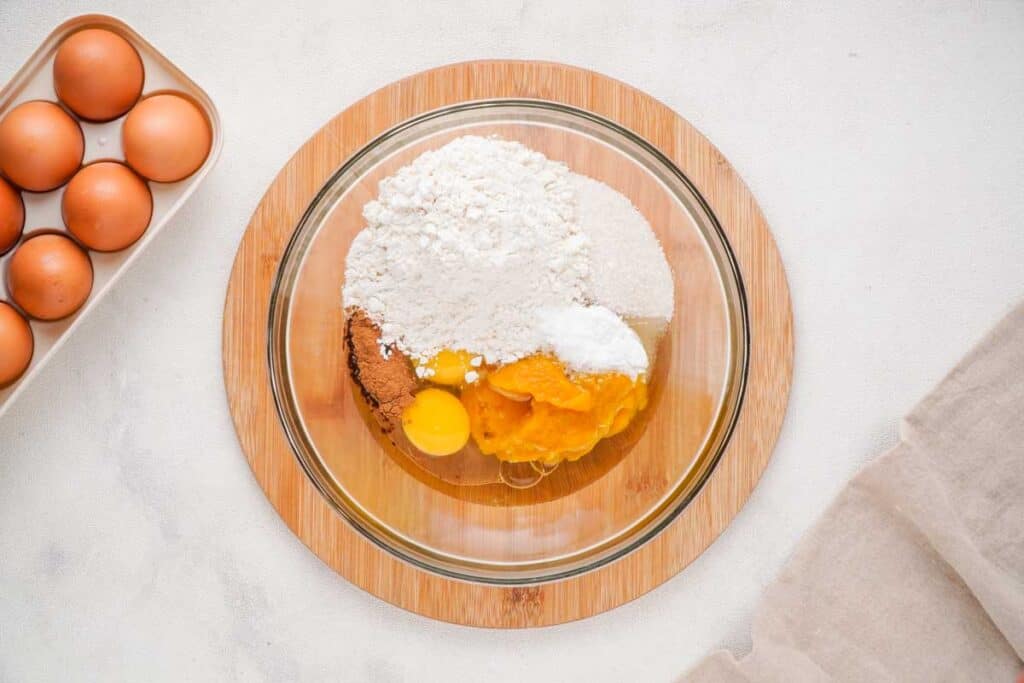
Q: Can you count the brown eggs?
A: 7